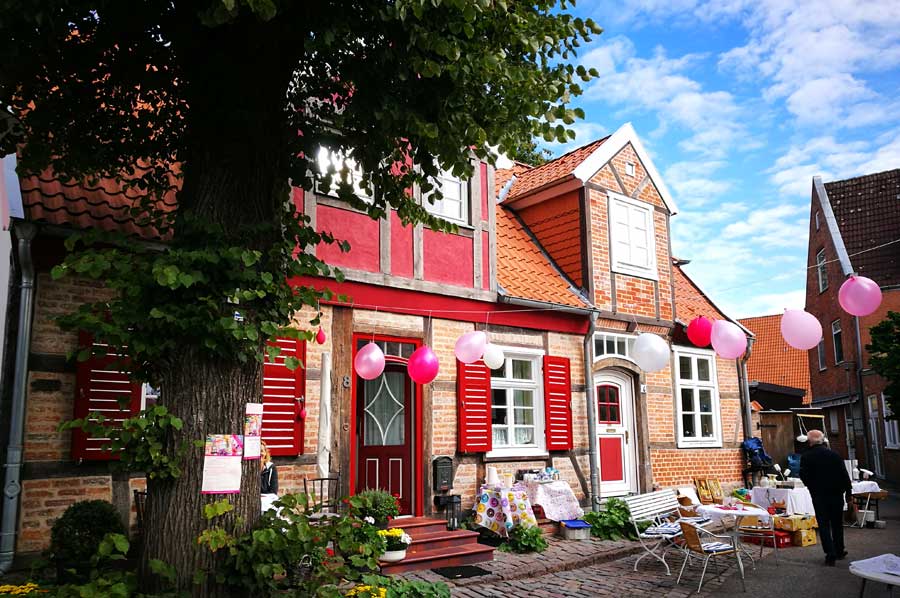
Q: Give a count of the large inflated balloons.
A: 9